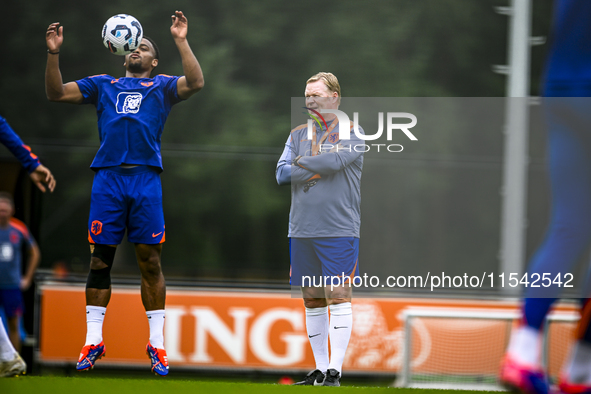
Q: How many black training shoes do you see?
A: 2